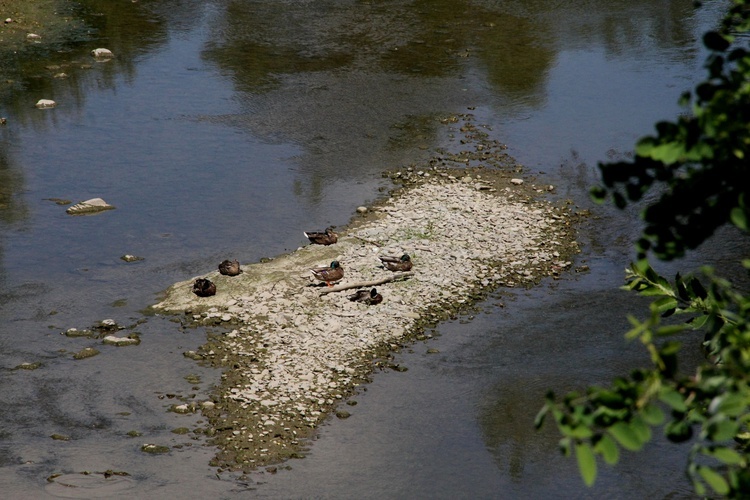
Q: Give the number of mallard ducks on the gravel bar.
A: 6